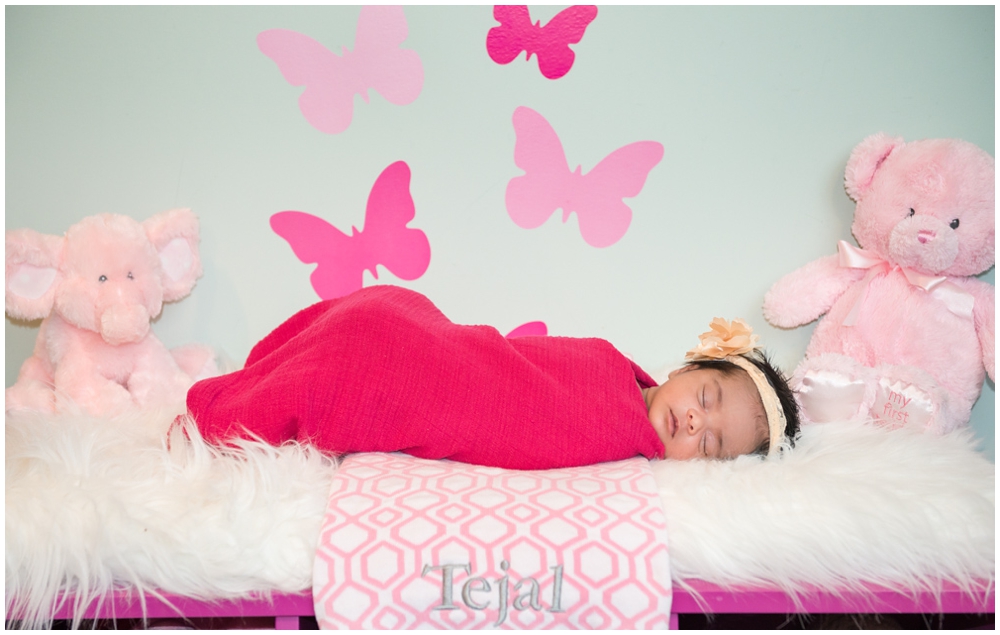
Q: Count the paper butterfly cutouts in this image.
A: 5